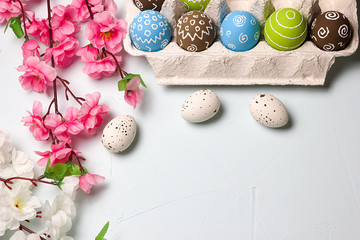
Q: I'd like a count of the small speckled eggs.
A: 3